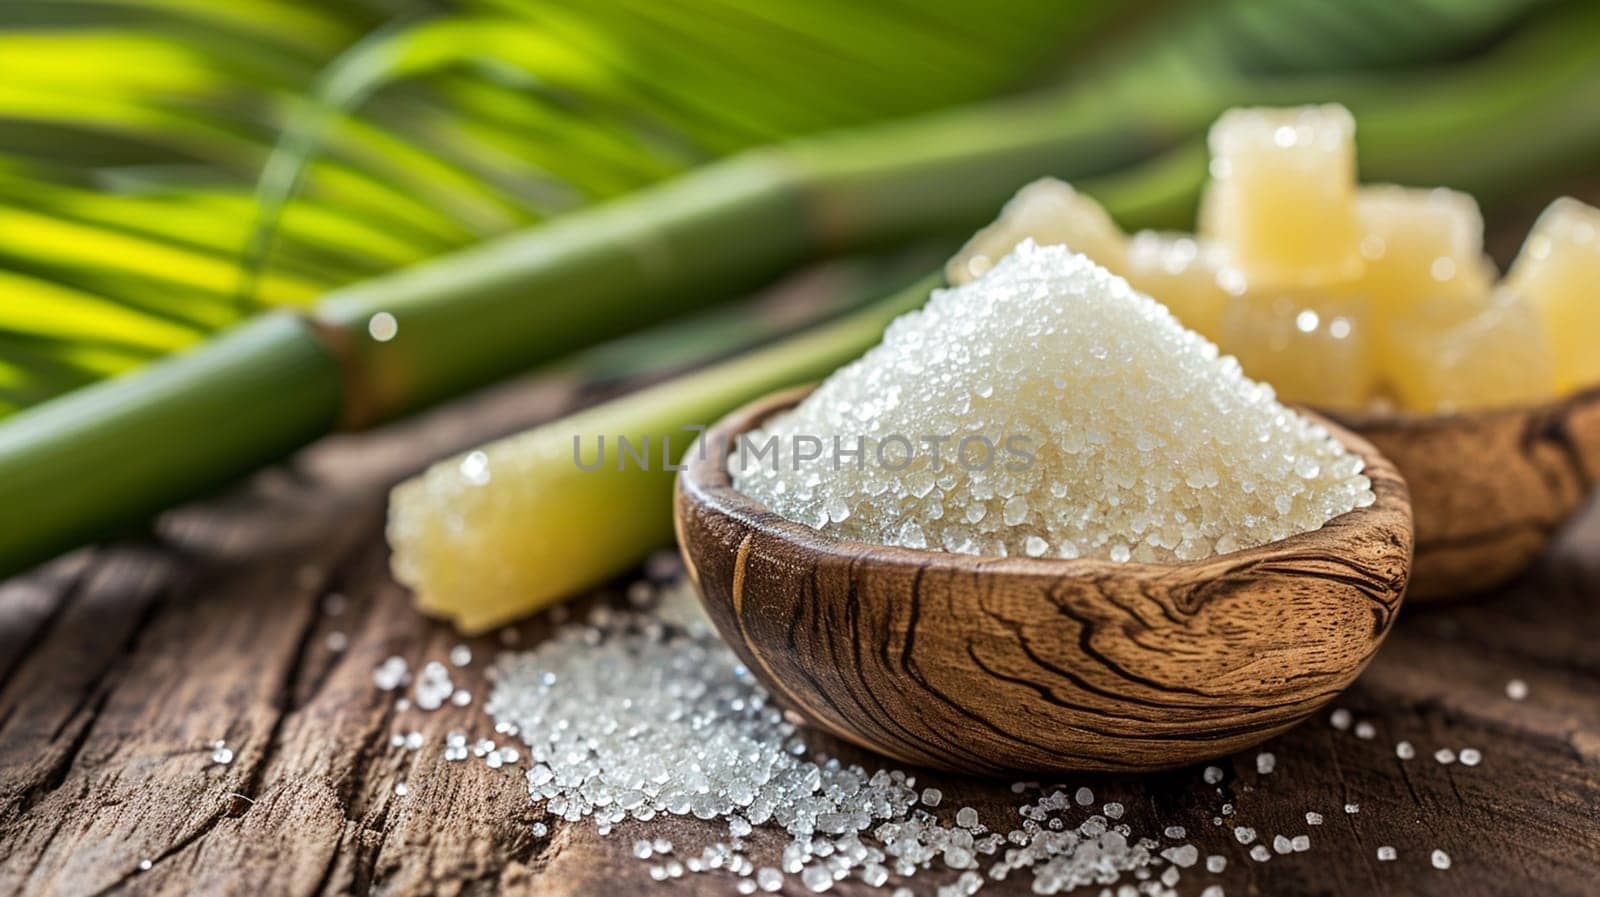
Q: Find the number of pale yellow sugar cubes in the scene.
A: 7